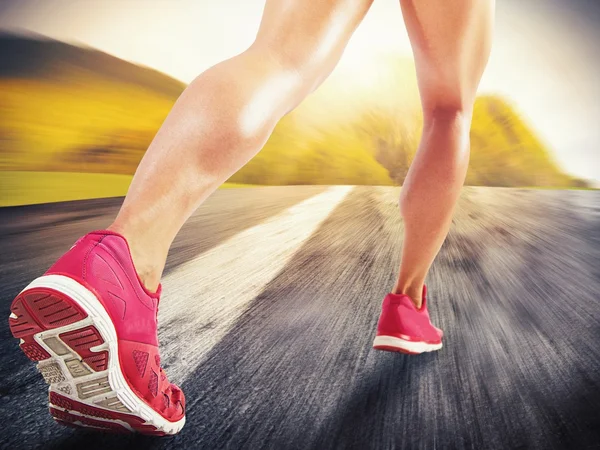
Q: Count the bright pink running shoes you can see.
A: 2